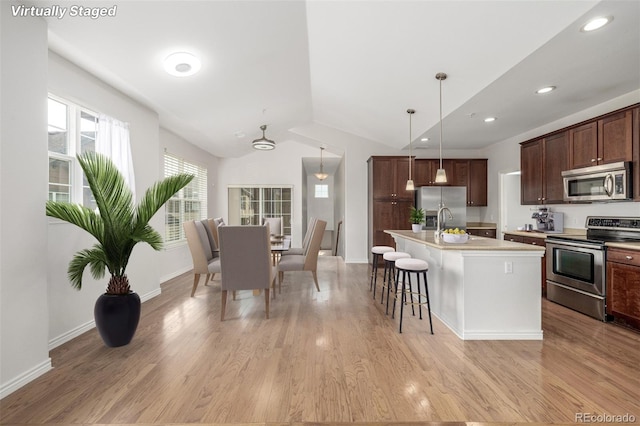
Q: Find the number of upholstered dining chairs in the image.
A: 6